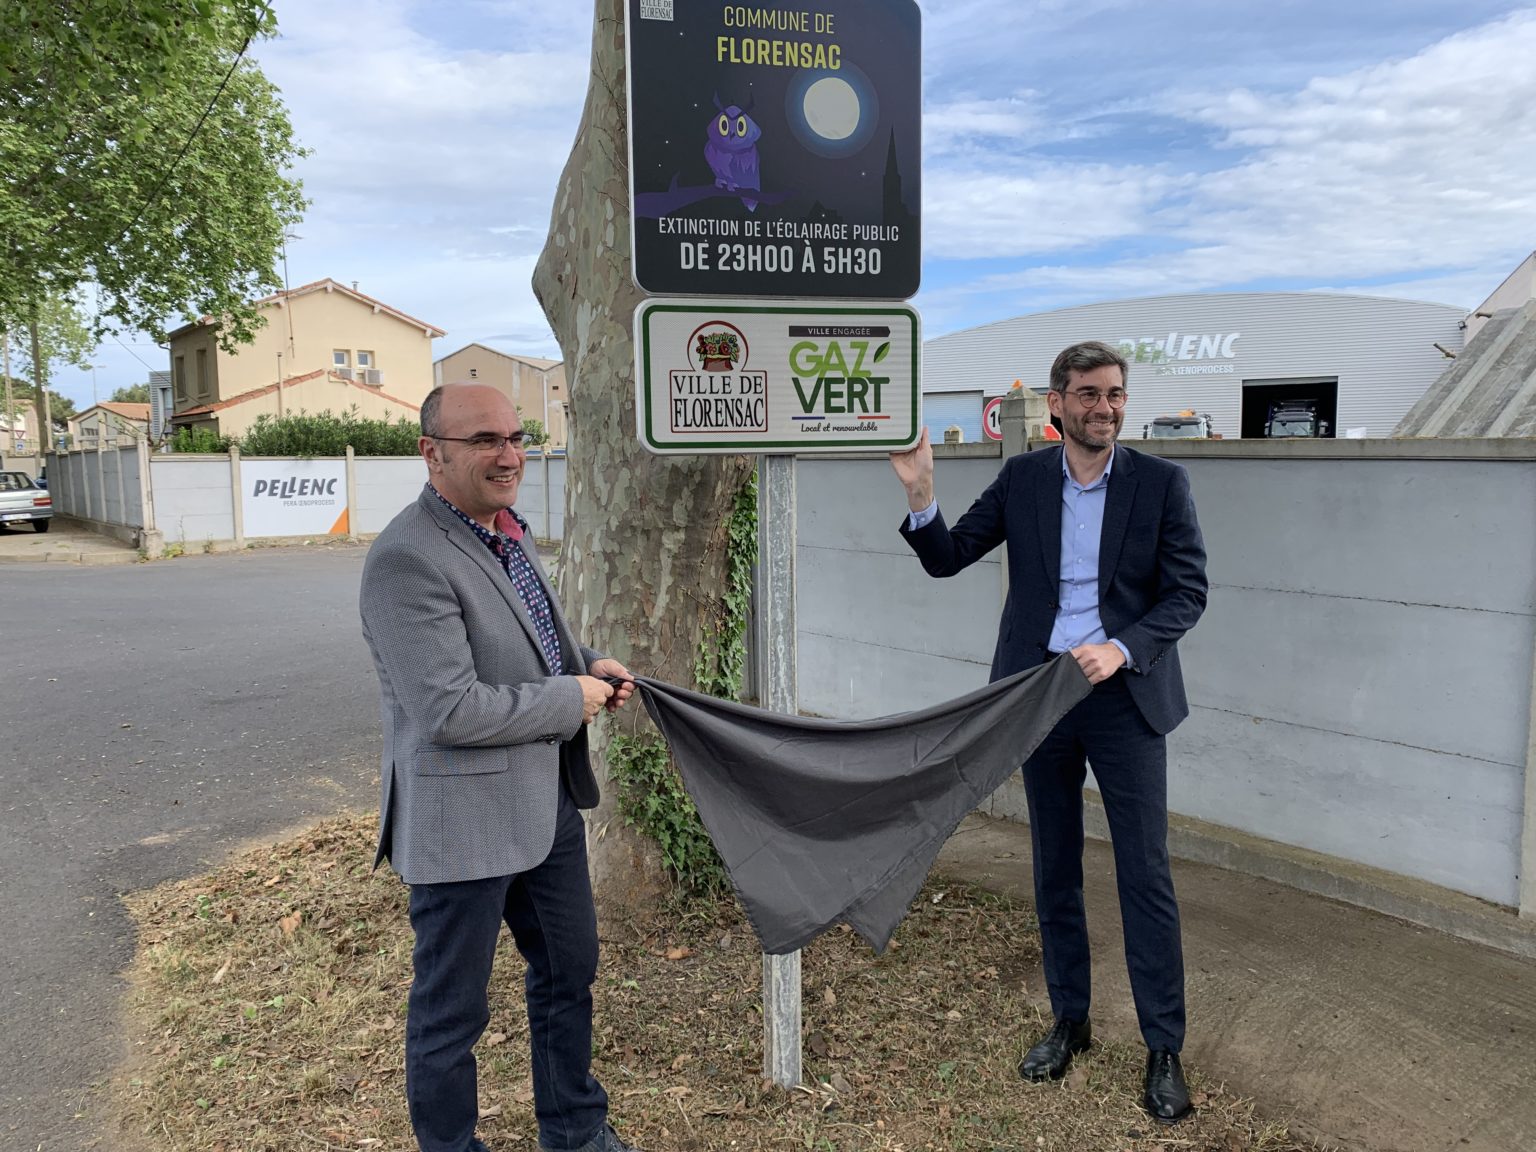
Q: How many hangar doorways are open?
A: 1